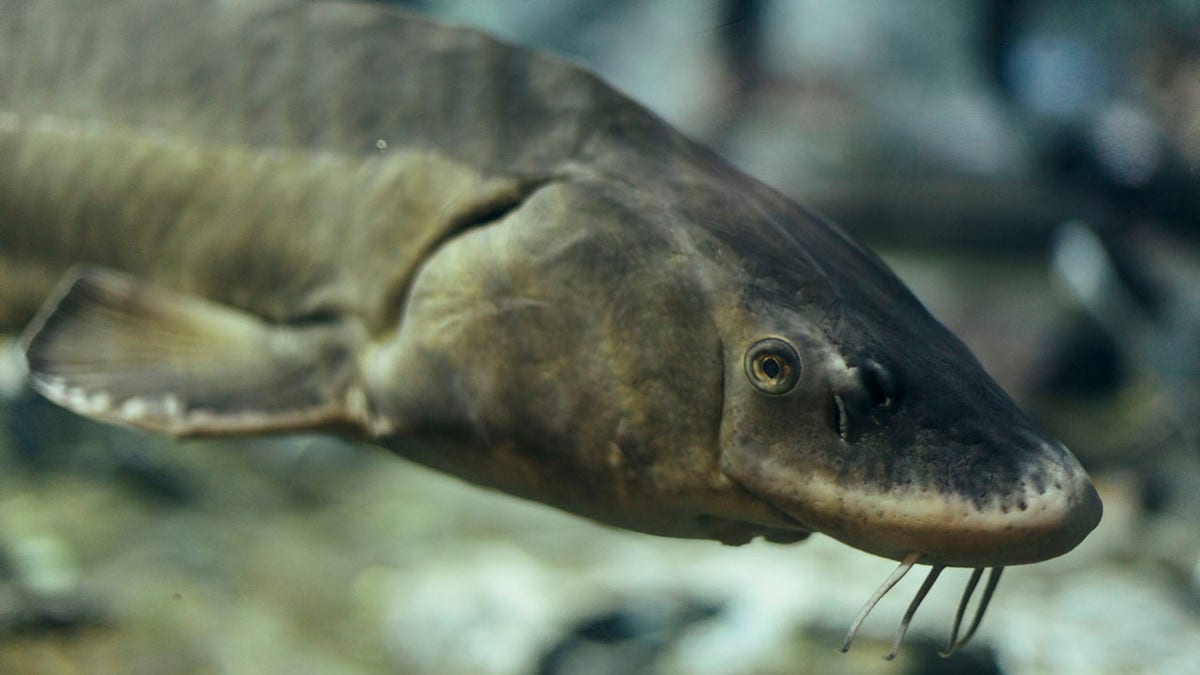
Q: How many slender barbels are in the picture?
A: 4